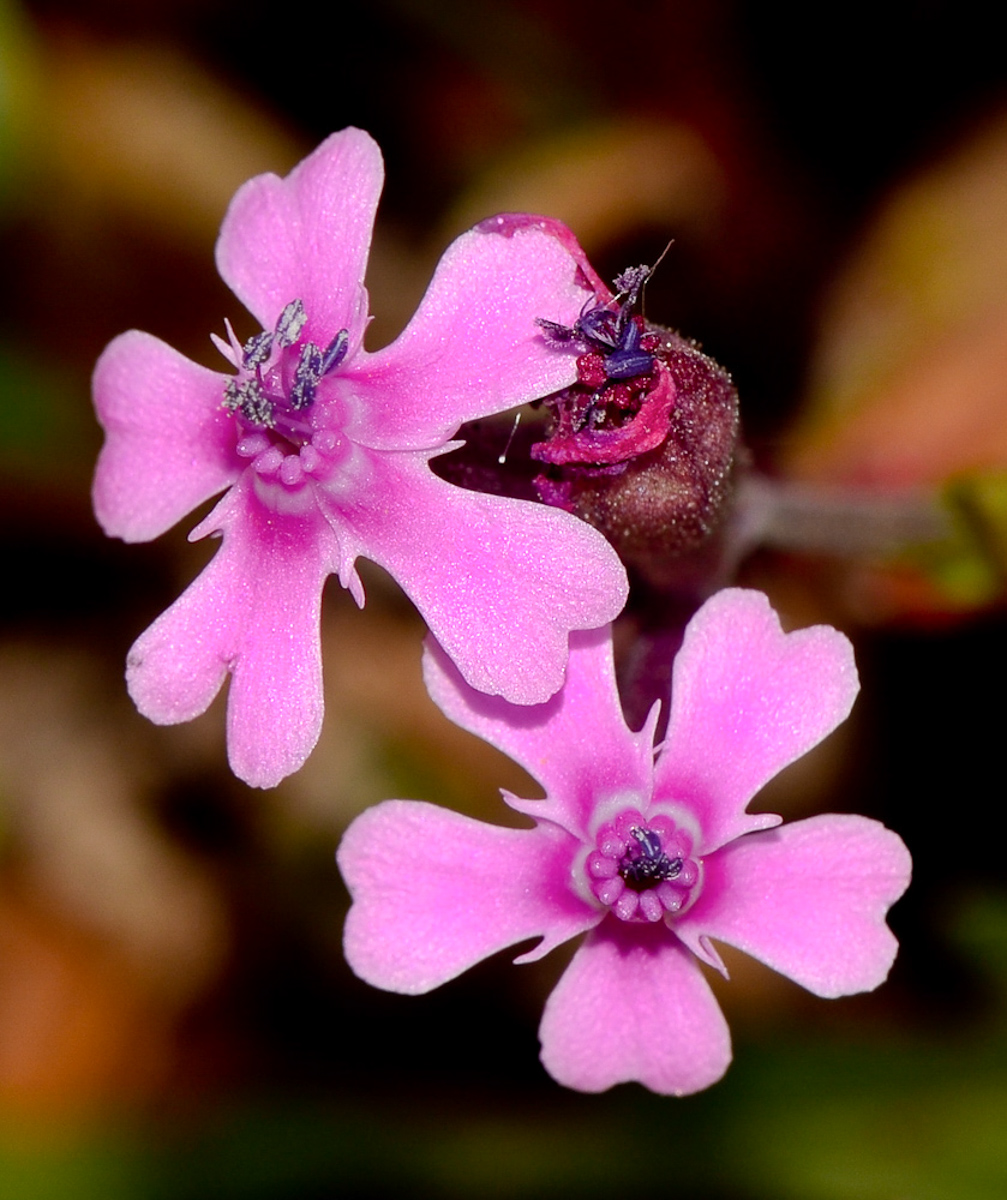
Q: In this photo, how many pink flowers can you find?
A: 2